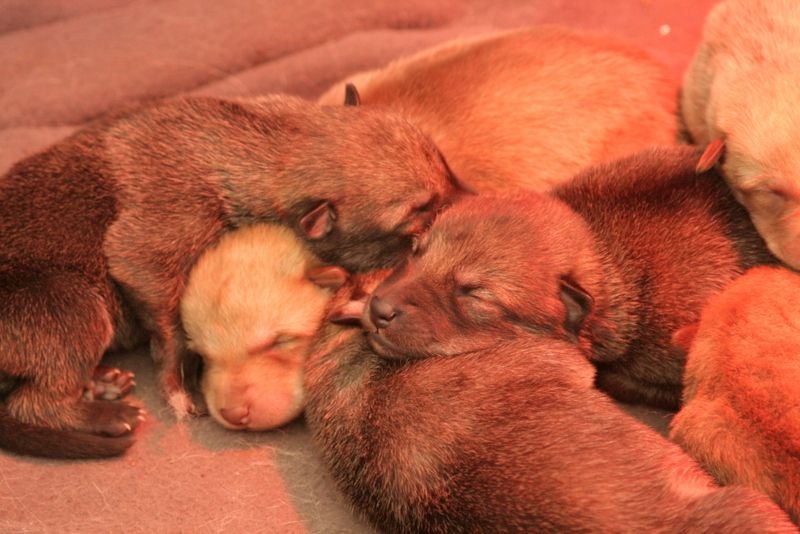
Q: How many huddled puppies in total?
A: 7